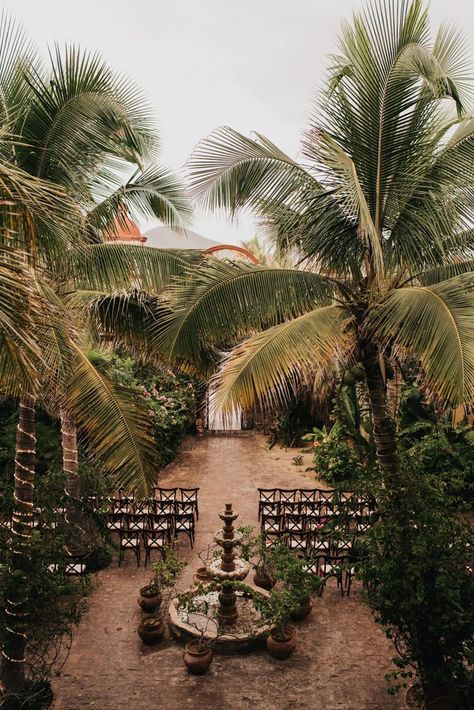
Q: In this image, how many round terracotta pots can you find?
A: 7